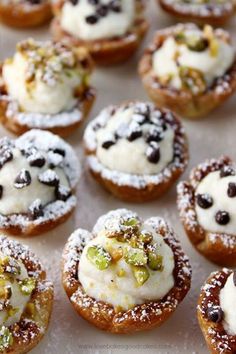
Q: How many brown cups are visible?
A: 11